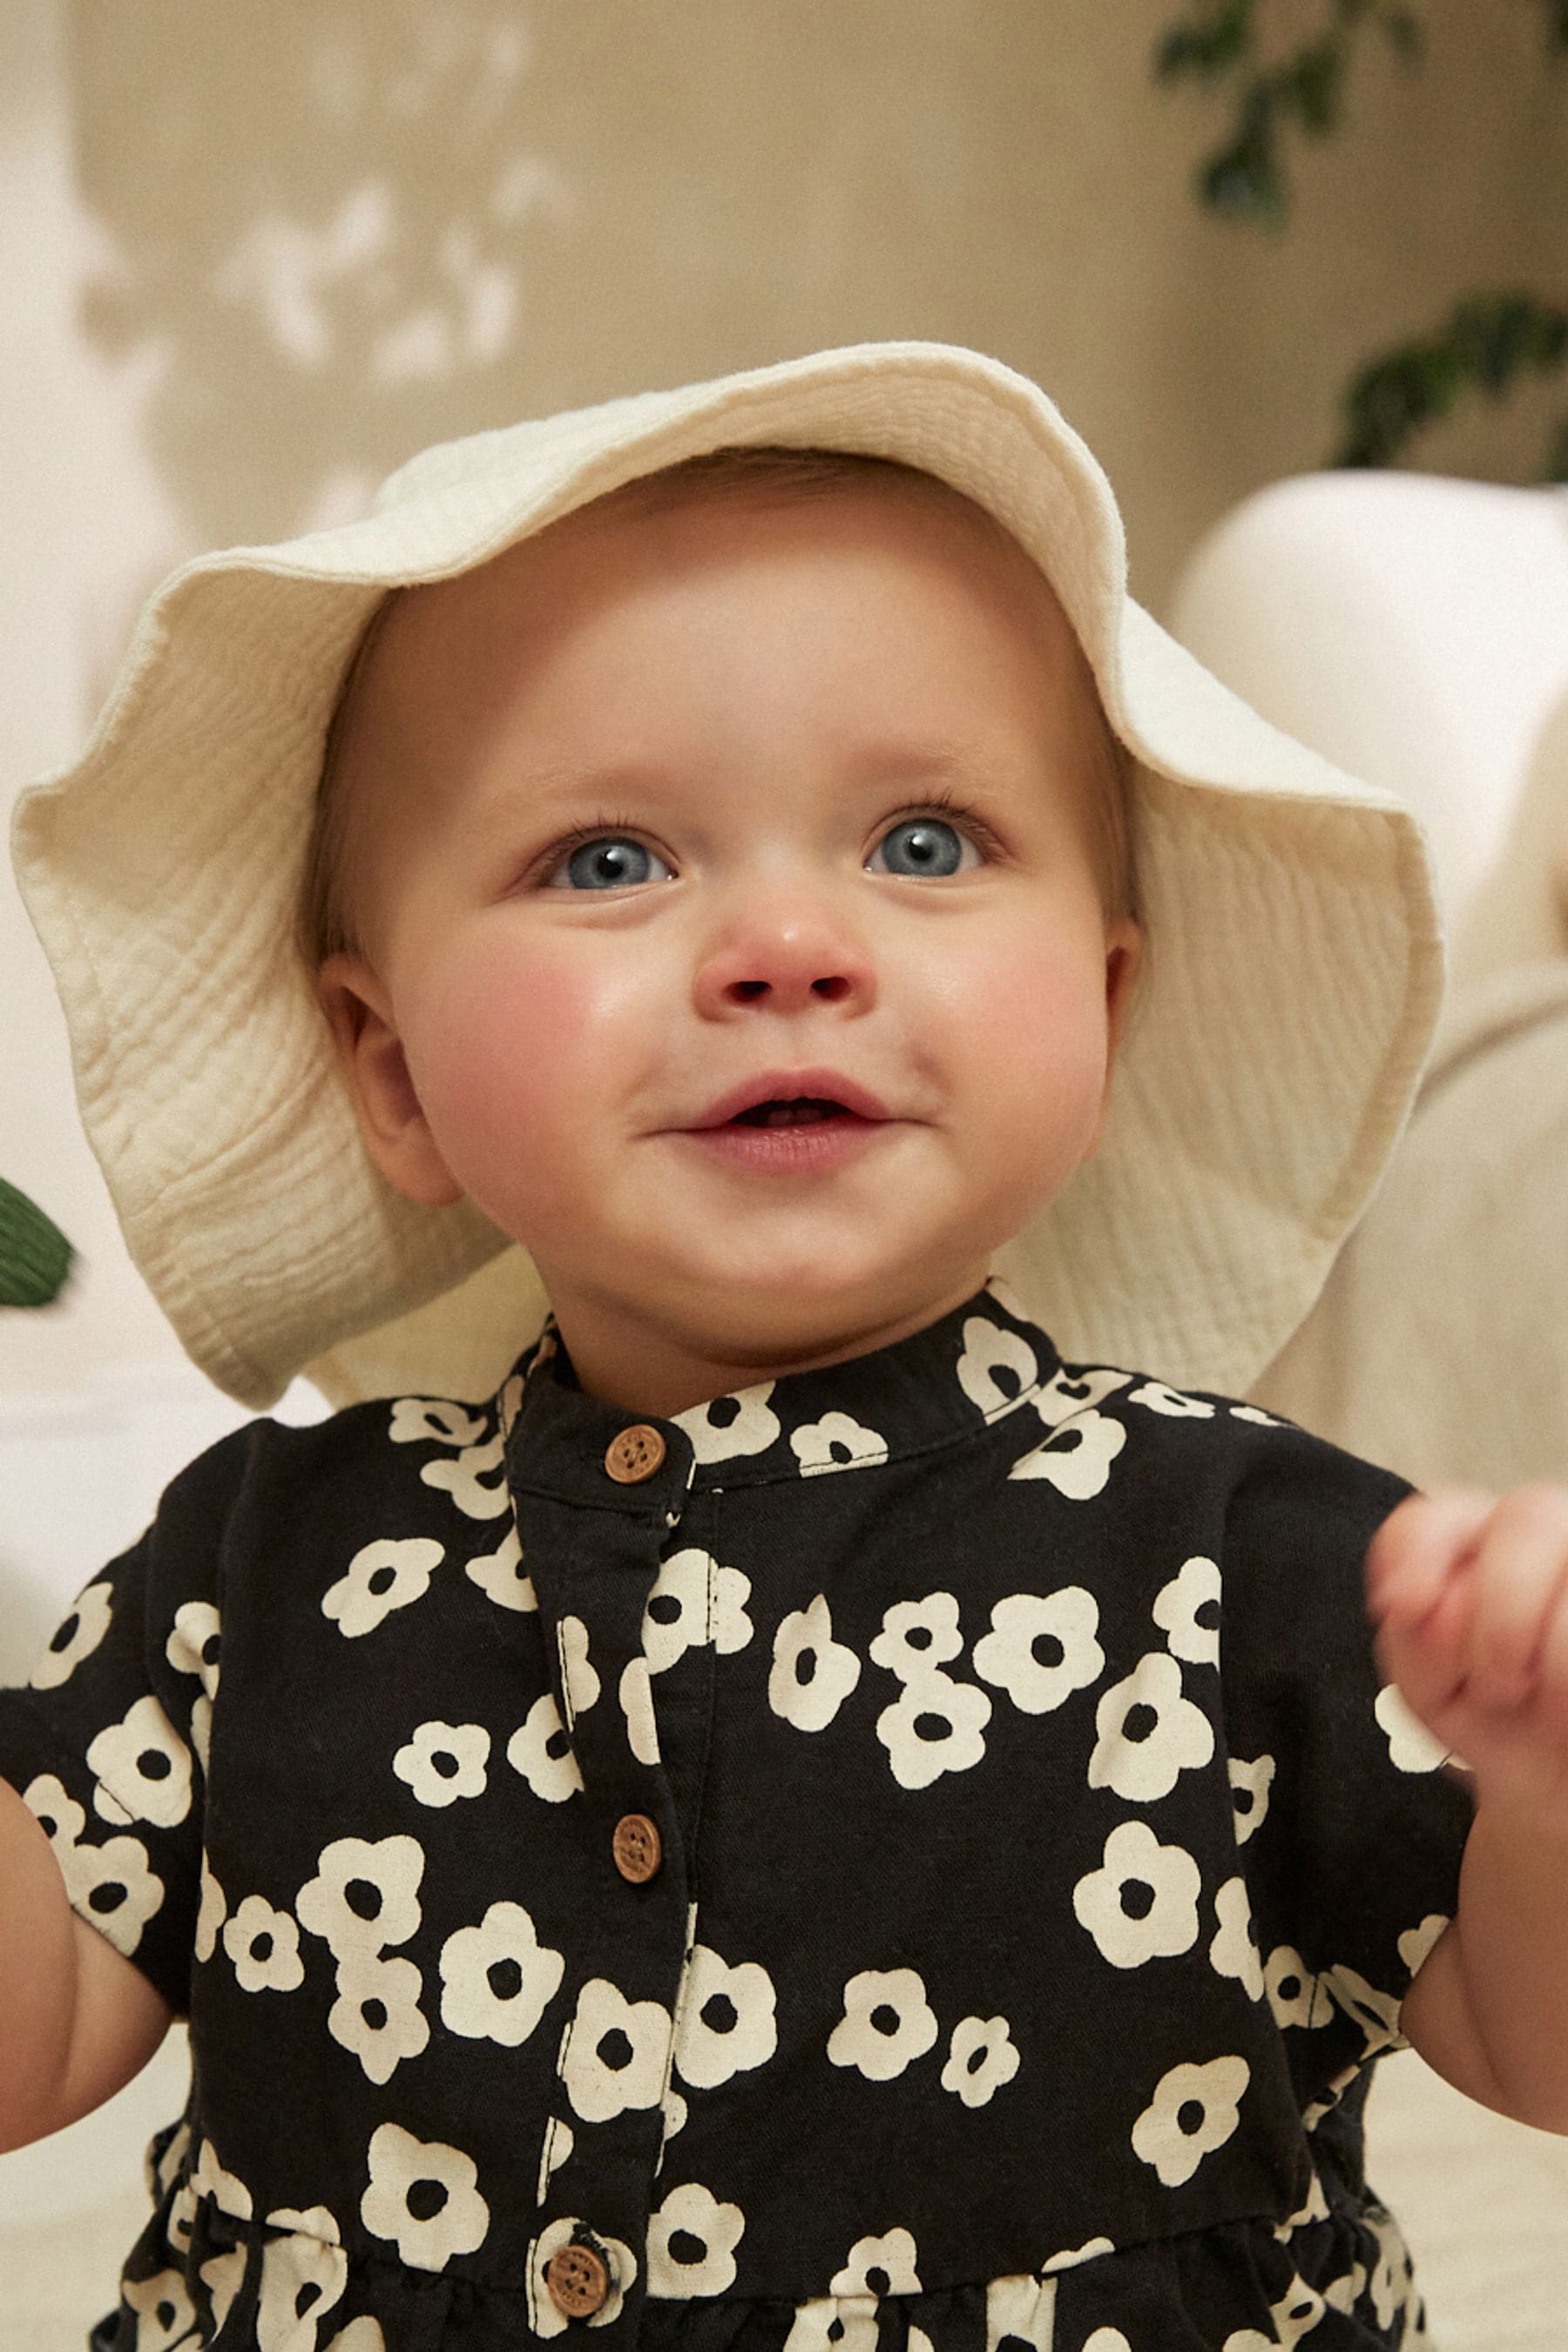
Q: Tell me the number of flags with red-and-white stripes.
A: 0